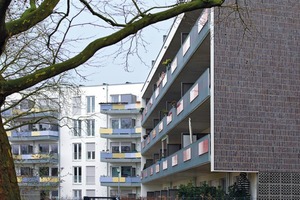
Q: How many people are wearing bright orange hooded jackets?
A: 0